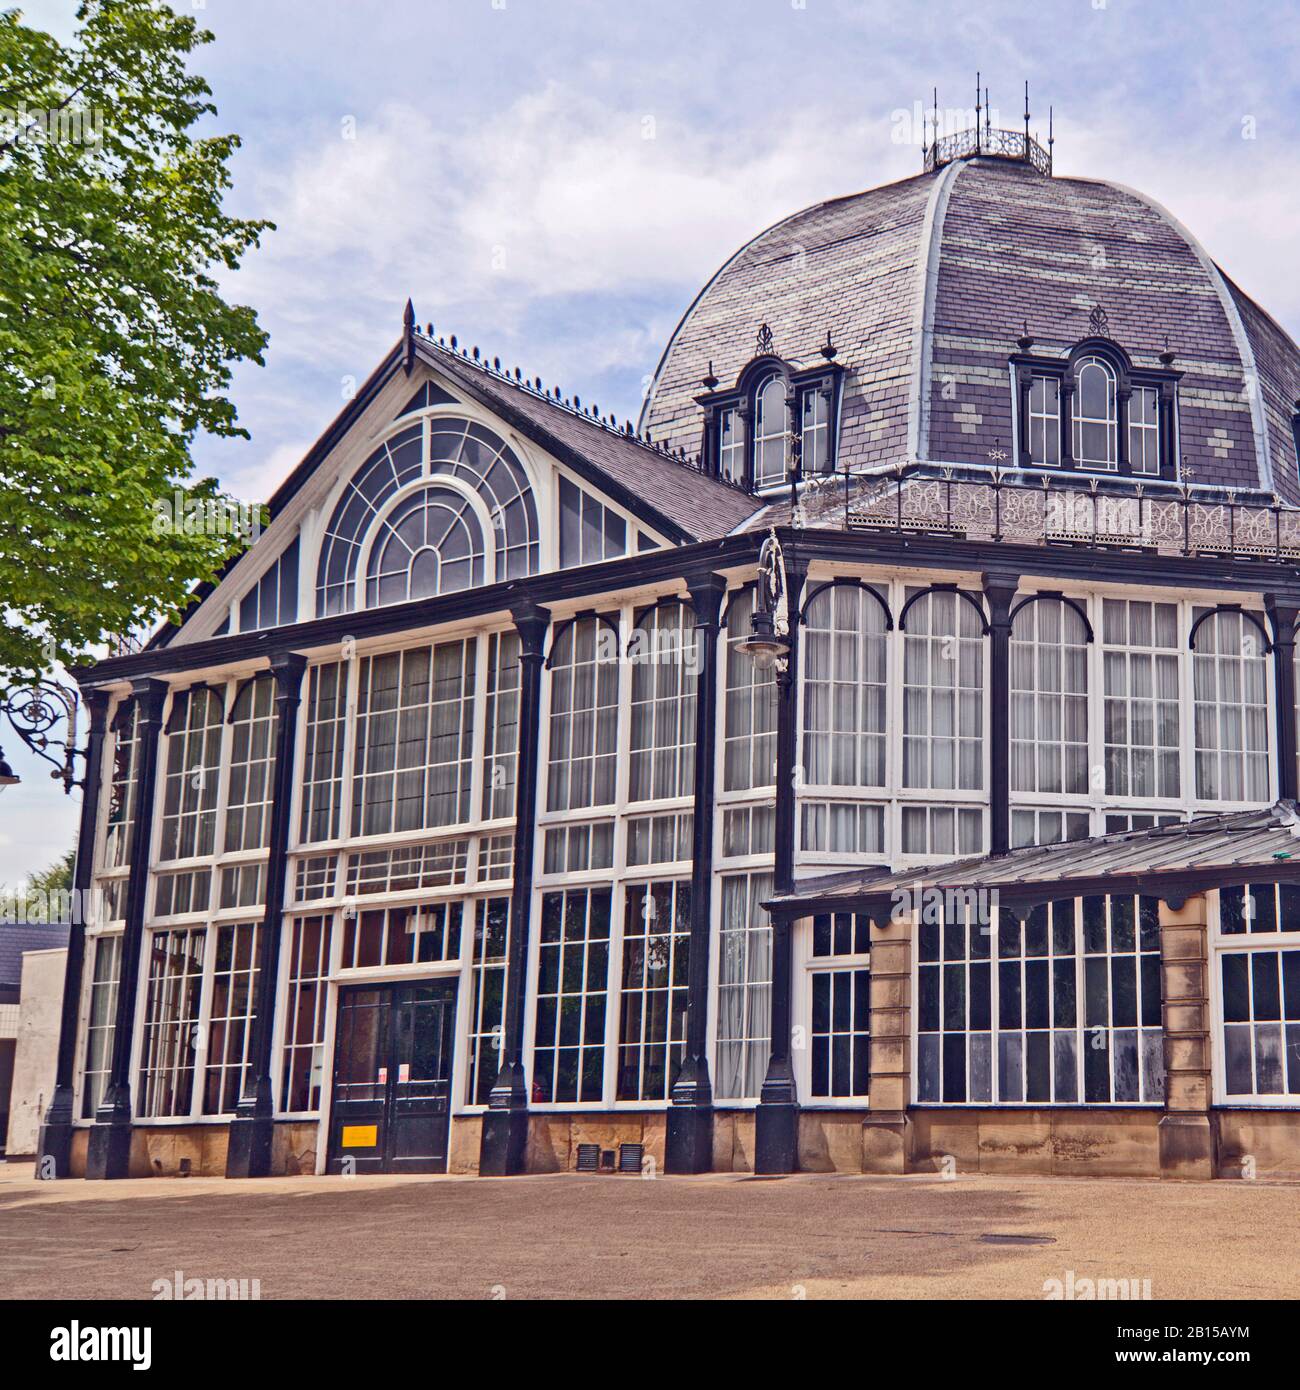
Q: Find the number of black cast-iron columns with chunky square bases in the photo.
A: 6